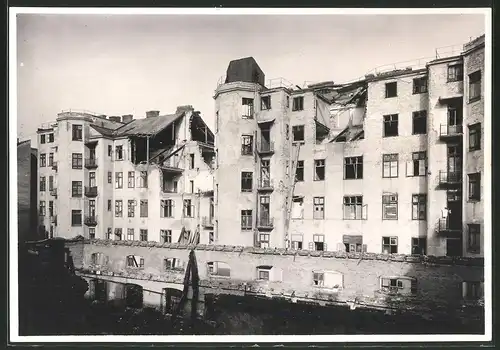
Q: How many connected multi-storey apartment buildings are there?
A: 2